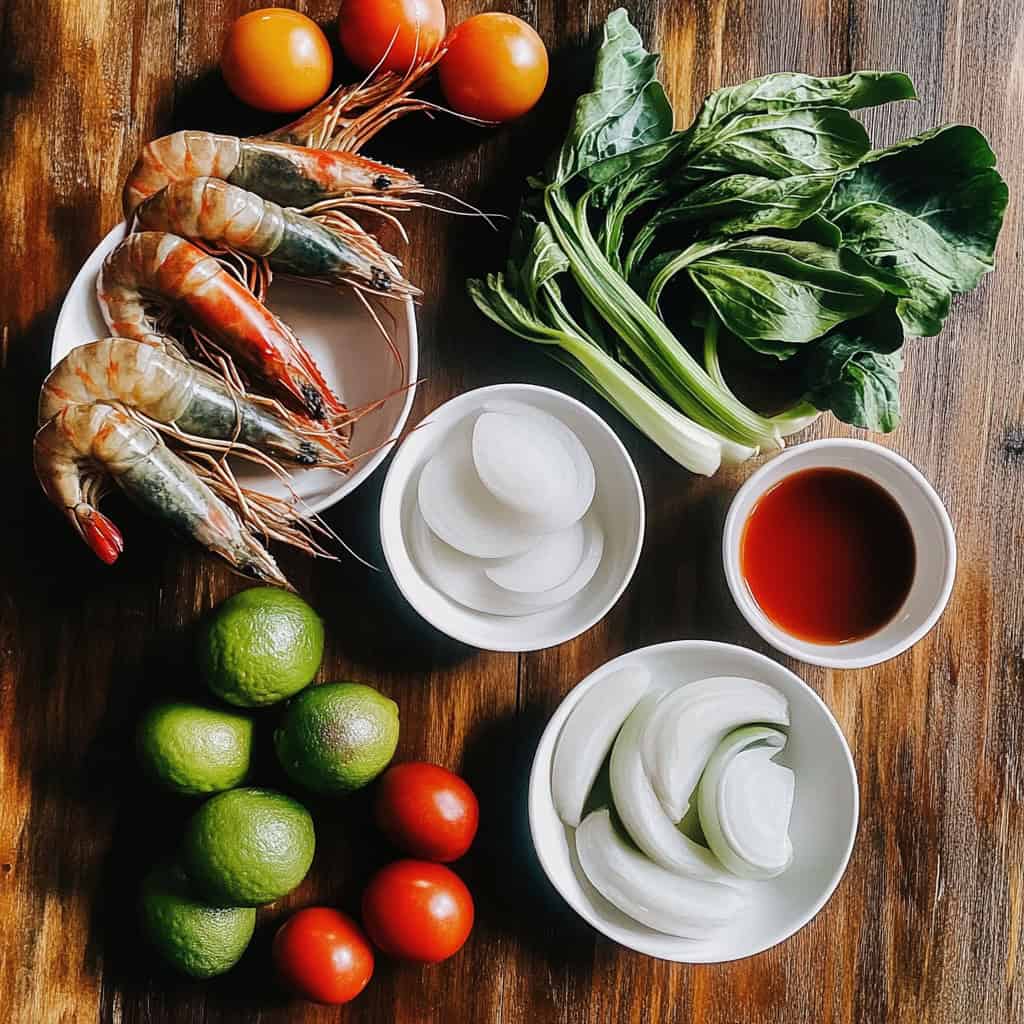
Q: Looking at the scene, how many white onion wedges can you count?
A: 5